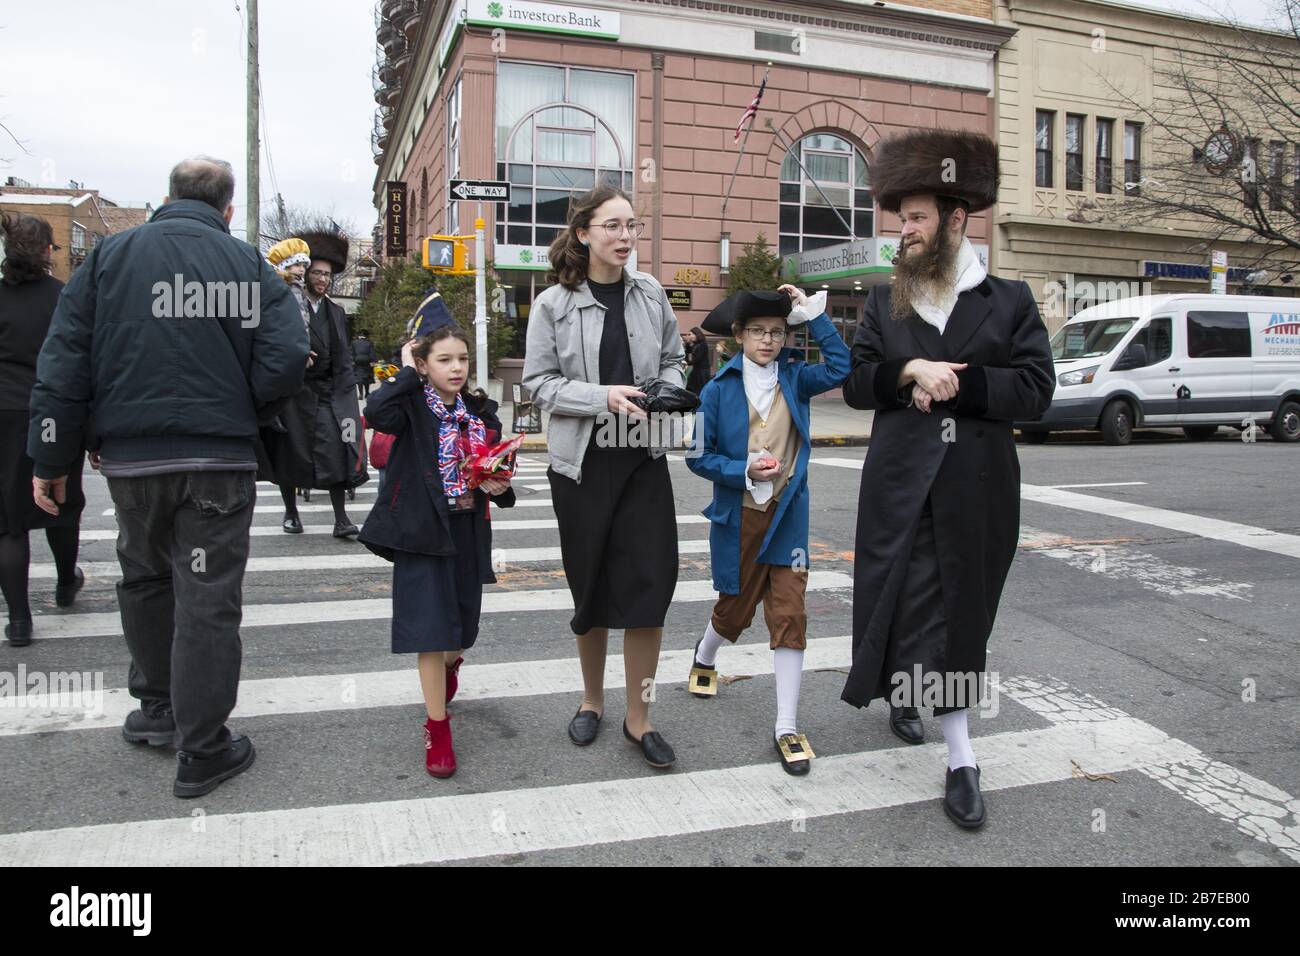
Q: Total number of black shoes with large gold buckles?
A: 2